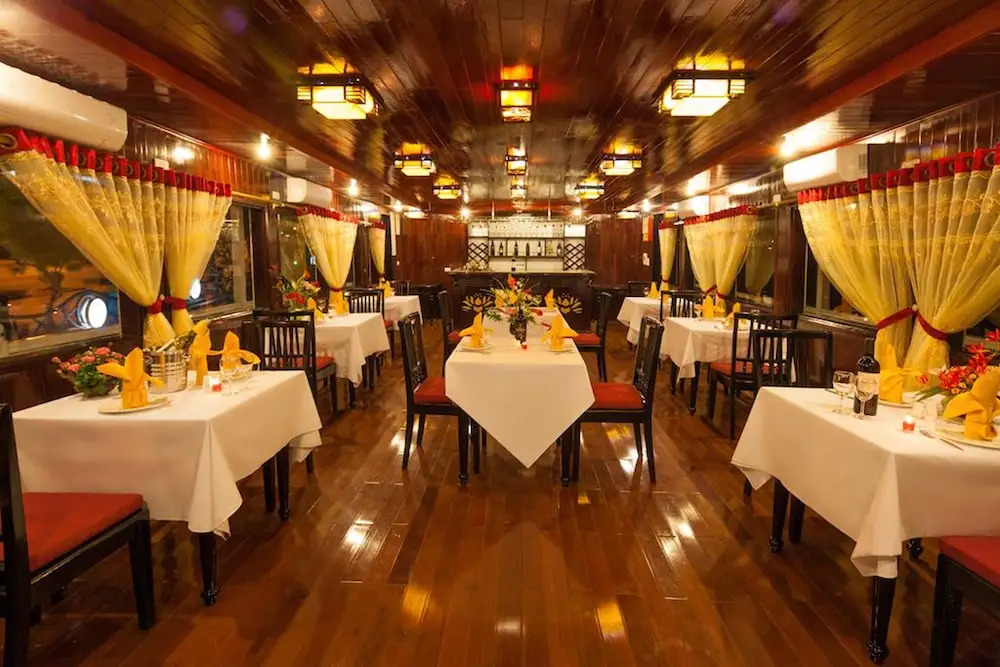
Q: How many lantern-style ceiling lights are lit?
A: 9